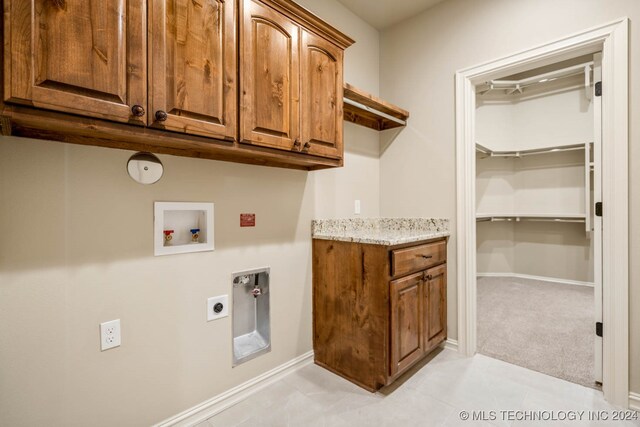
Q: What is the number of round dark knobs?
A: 6